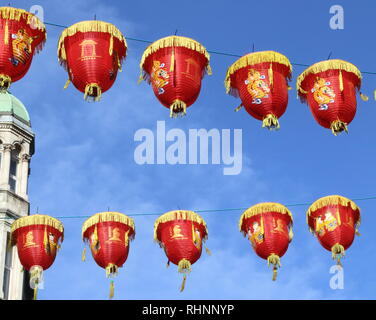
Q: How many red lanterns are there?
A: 10